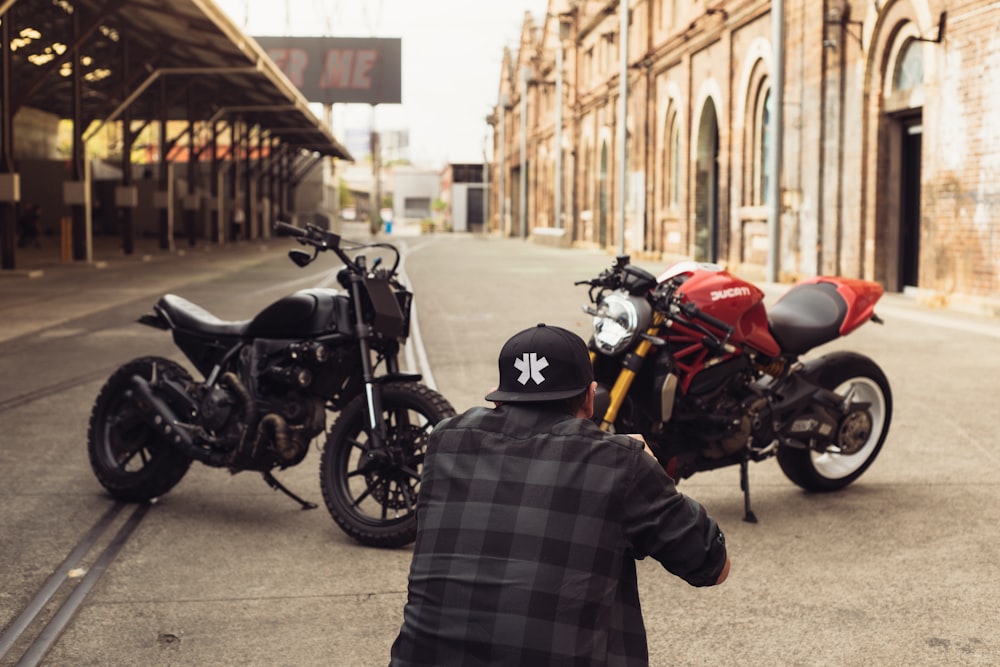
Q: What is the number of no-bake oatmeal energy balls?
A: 0